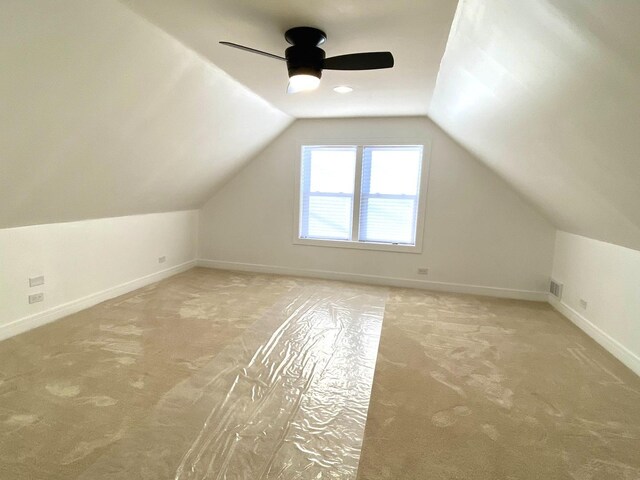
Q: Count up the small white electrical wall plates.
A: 5